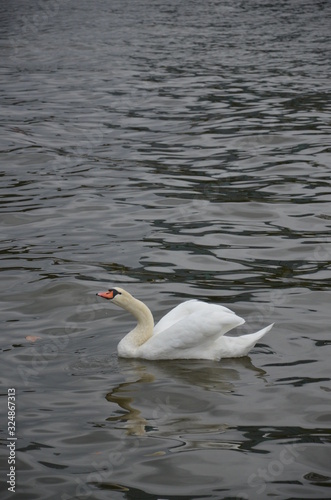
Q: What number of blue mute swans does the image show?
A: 0